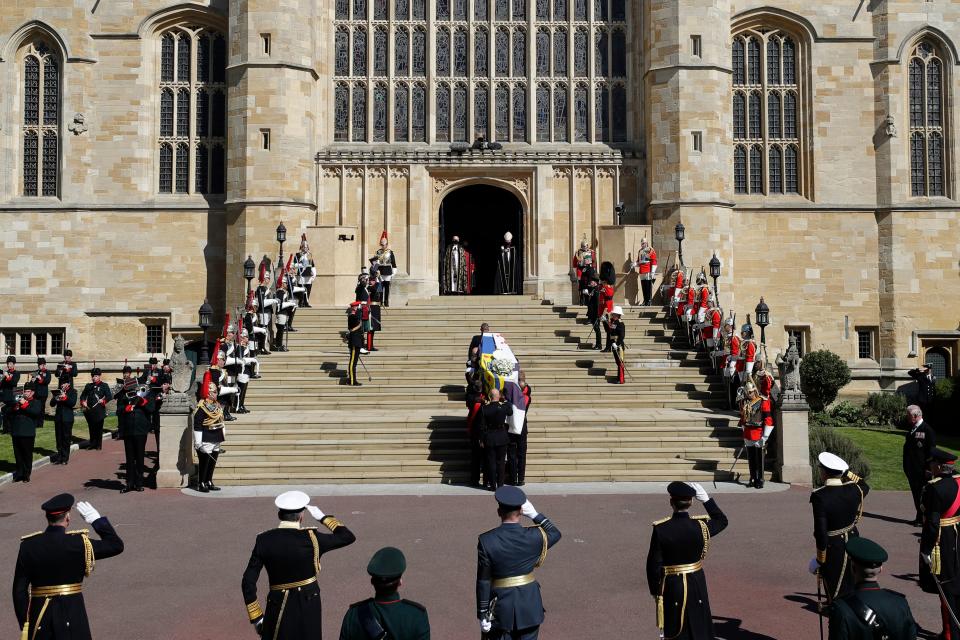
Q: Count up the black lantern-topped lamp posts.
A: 6